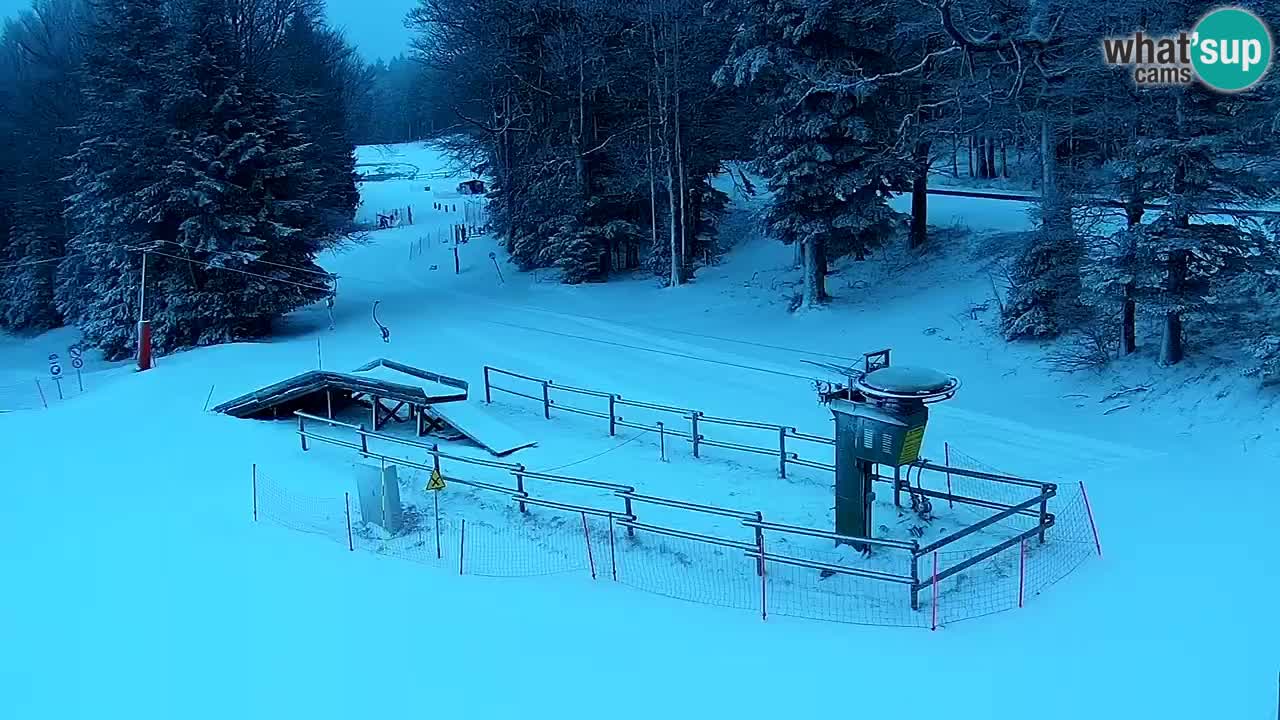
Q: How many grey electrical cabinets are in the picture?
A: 1